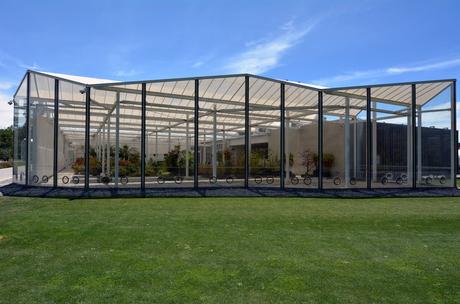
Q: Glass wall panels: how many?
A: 11